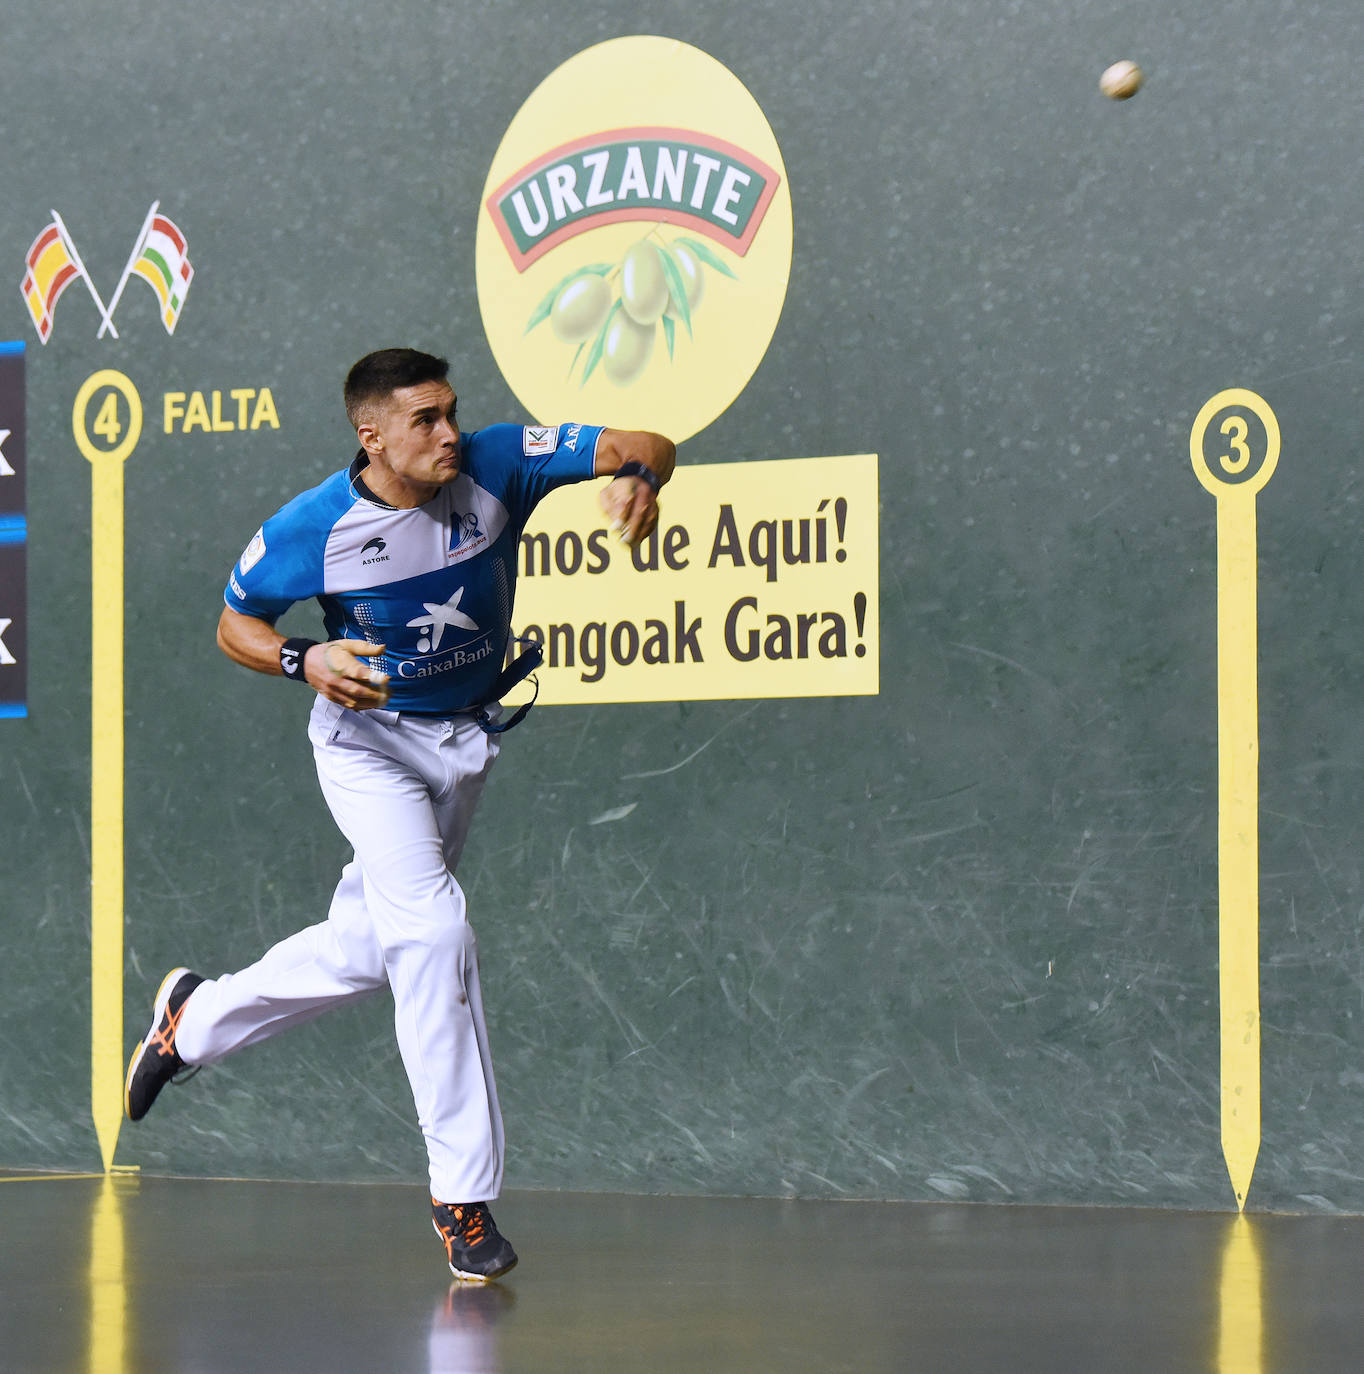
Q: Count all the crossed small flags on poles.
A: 2